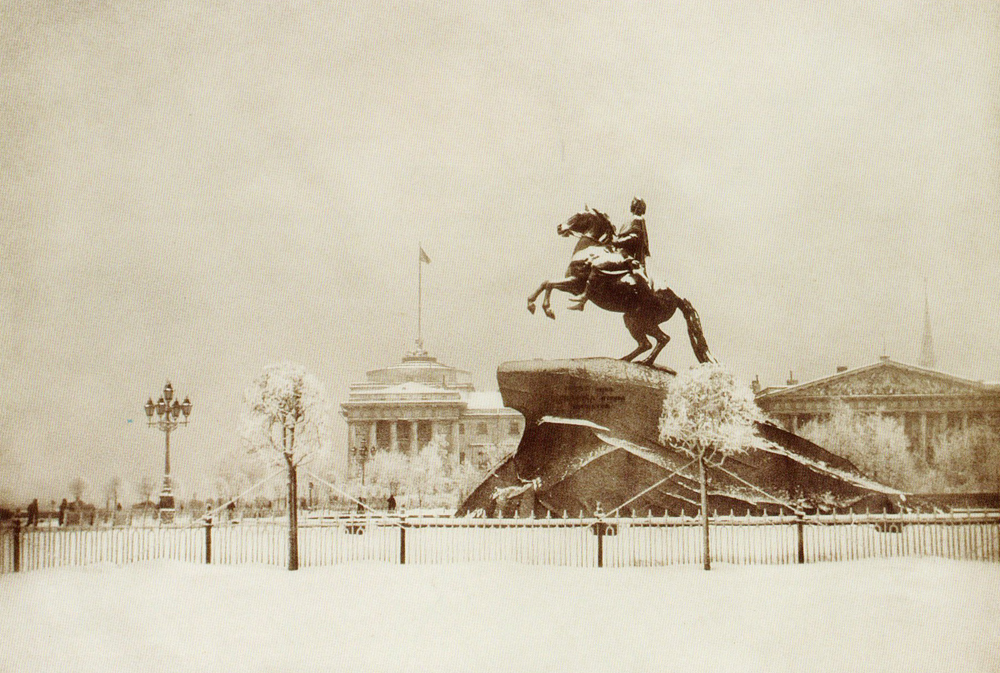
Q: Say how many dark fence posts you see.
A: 5